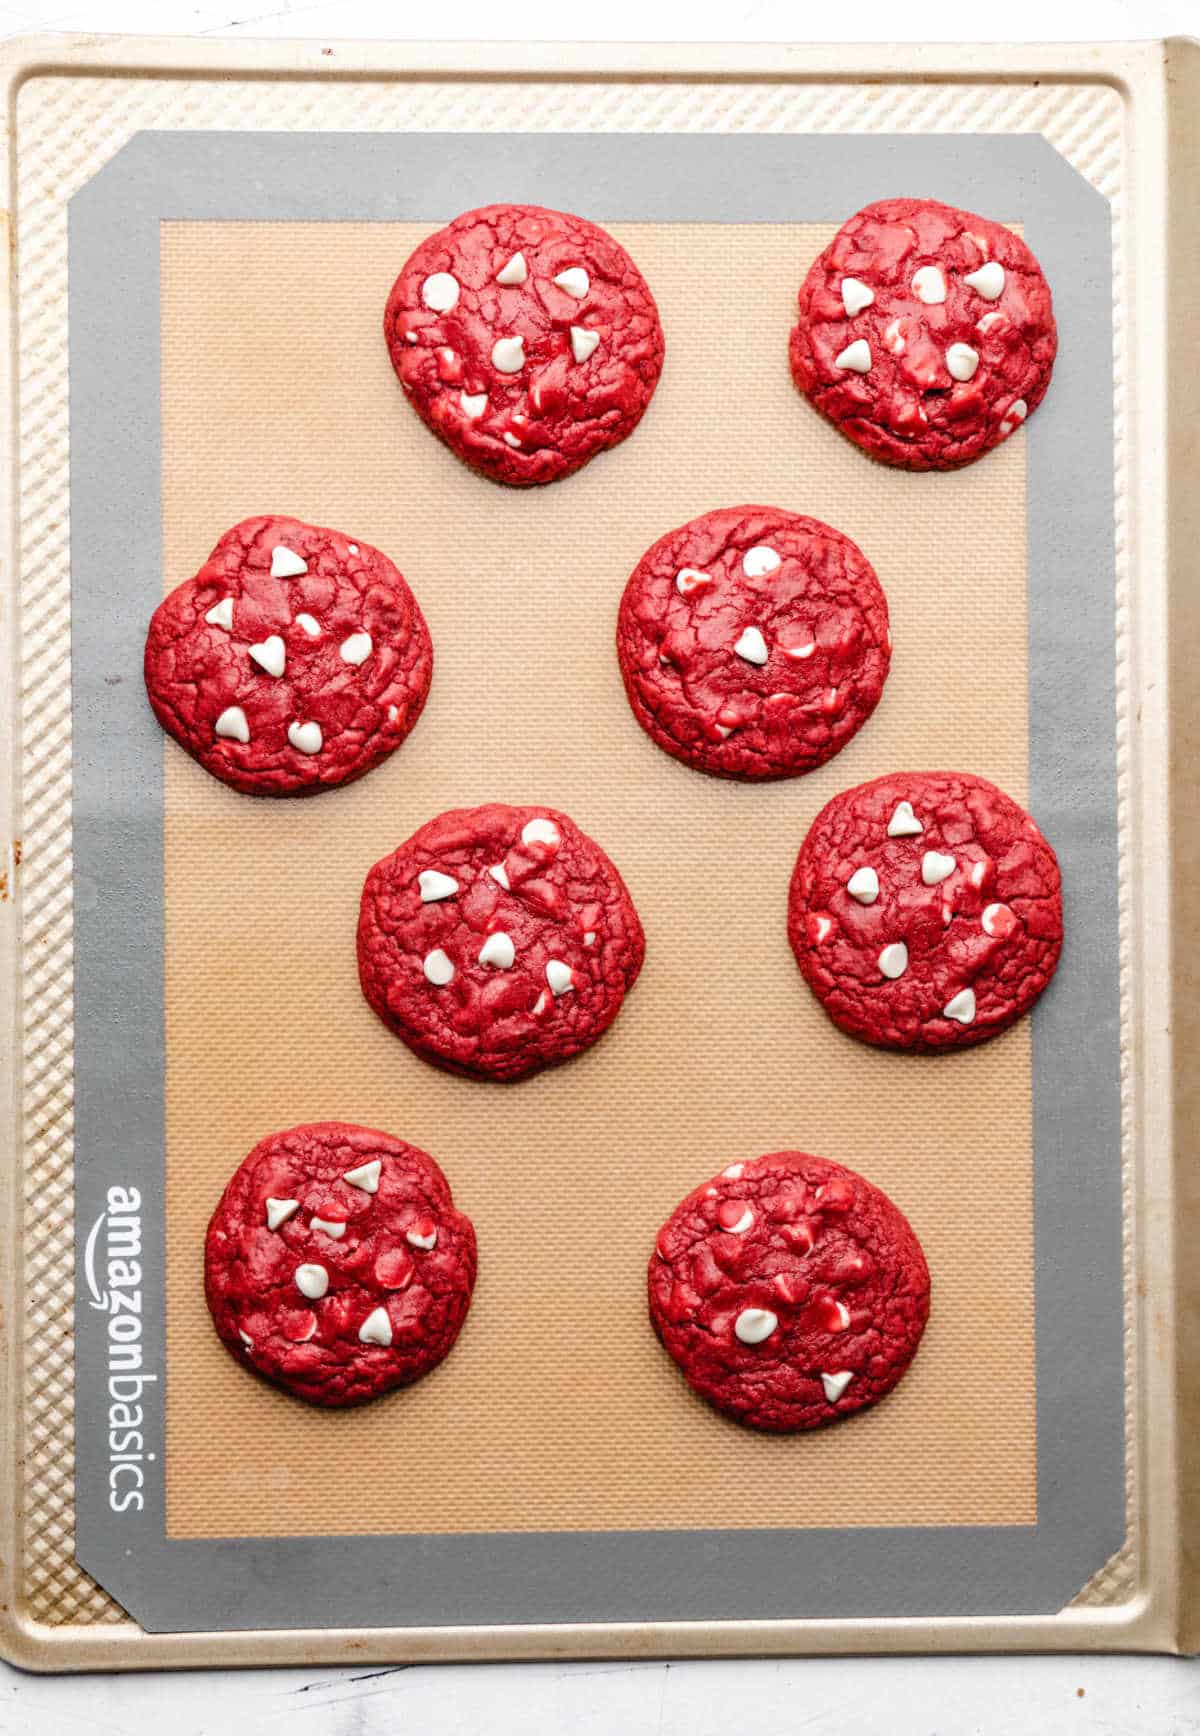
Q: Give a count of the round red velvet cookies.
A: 8